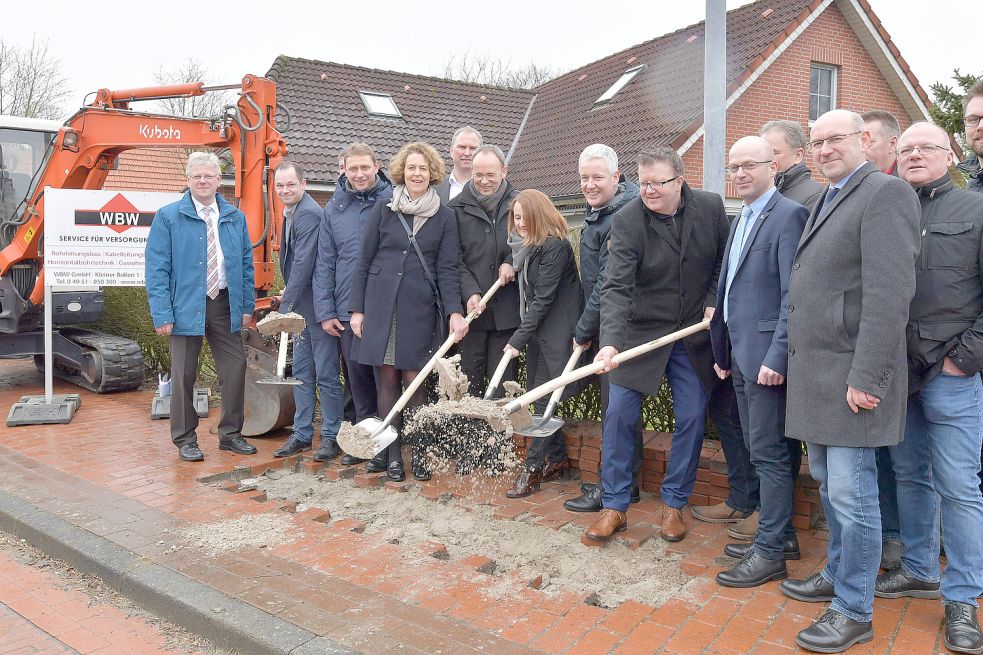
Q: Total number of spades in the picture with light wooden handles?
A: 5